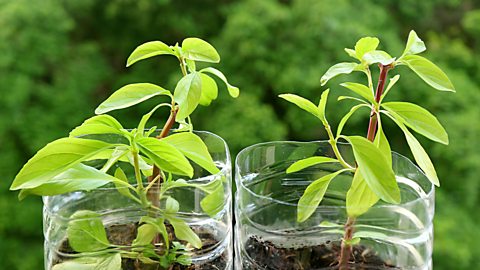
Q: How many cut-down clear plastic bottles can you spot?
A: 2